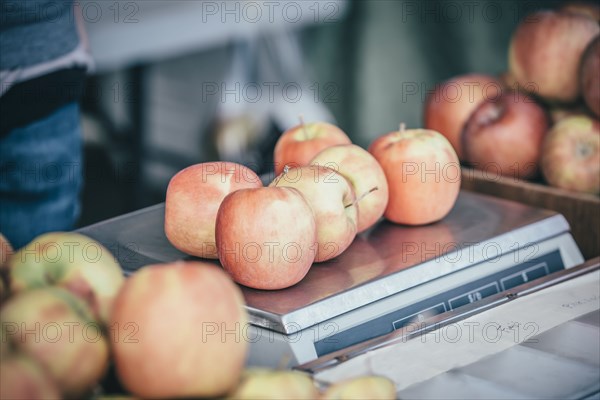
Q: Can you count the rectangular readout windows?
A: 3